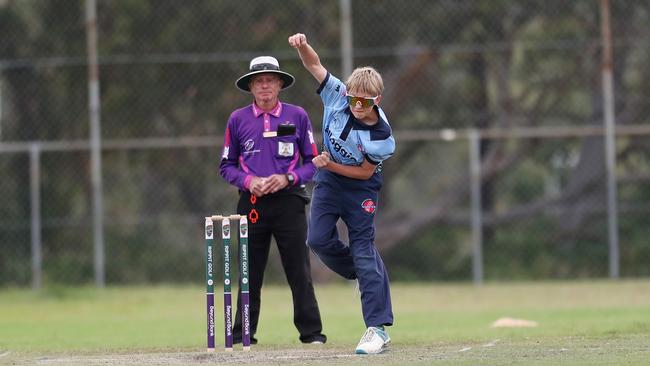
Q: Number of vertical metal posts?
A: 5